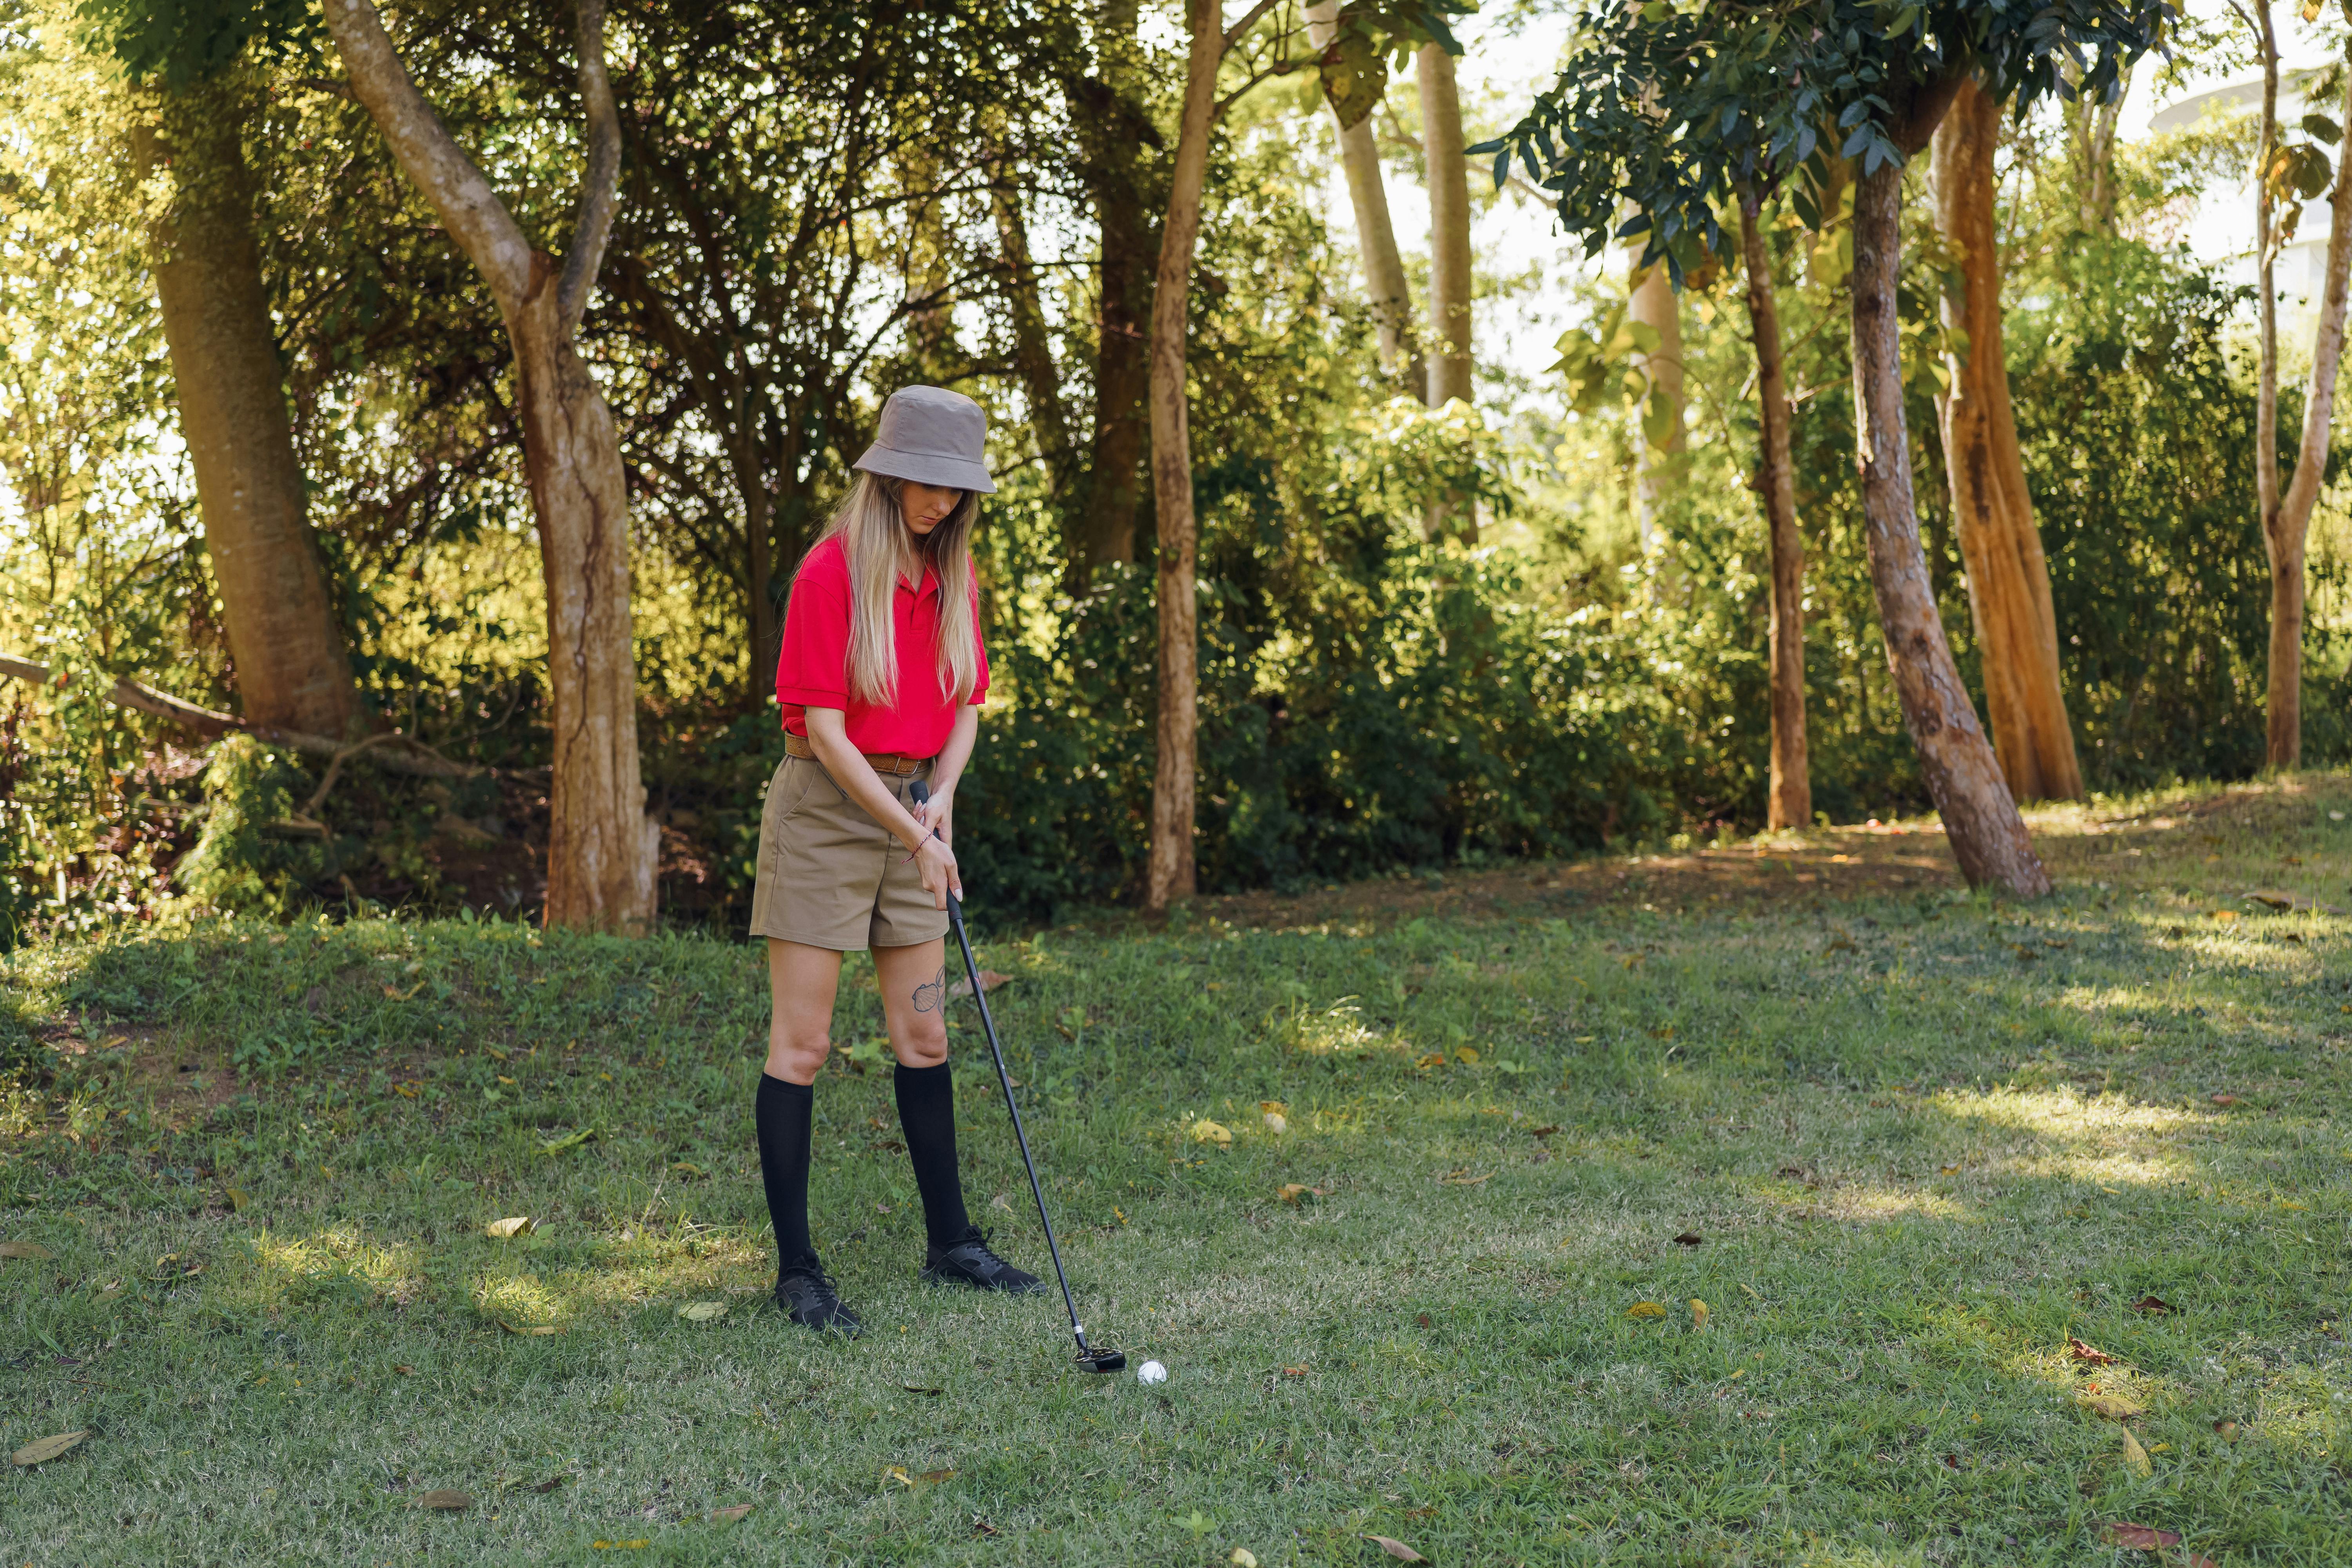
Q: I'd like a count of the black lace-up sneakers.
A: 2